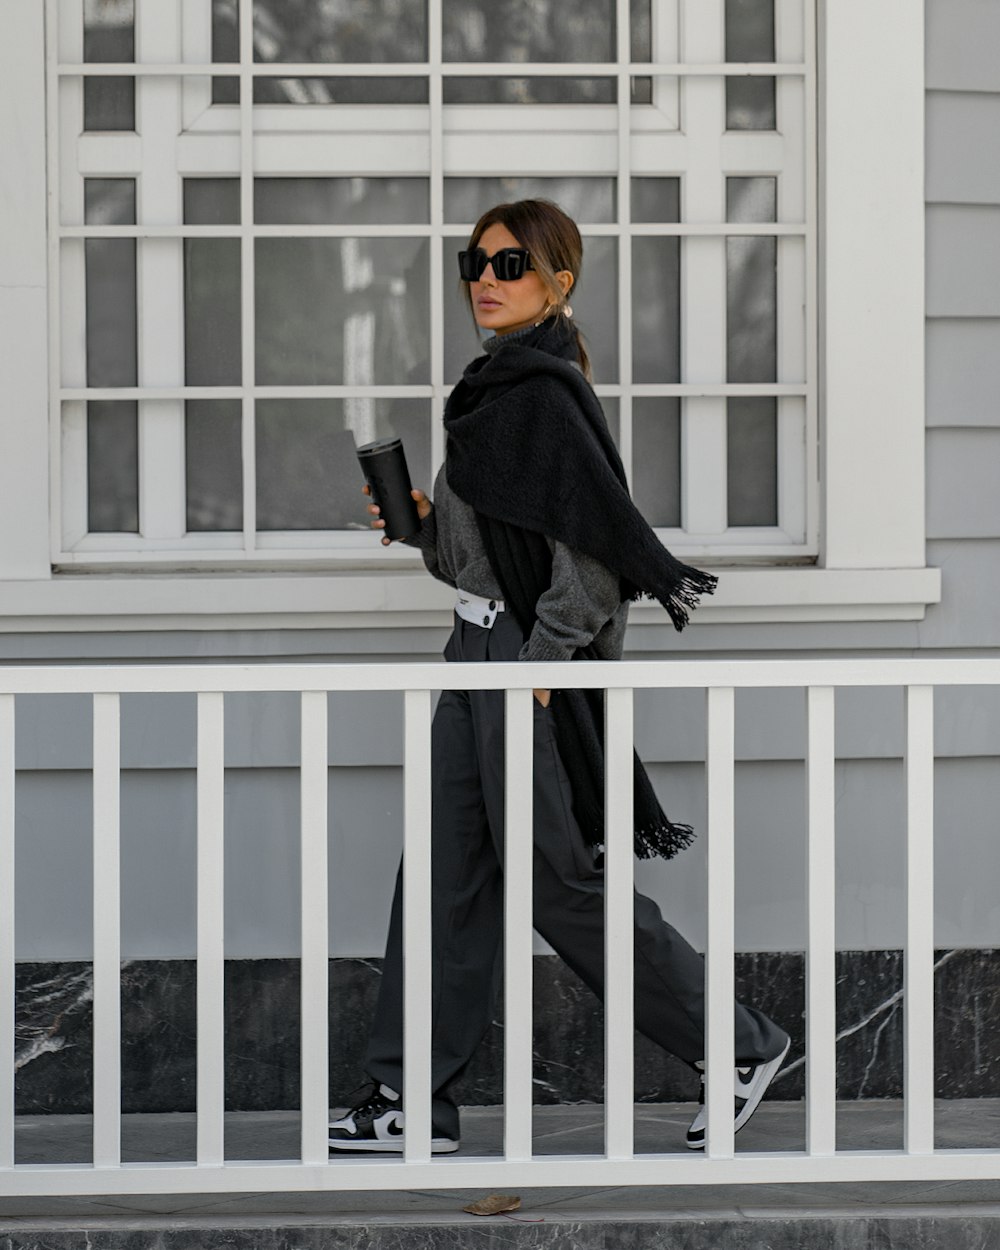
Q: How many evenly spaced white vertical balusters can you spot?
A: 10